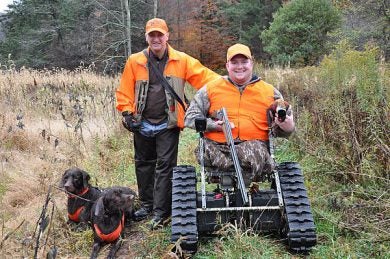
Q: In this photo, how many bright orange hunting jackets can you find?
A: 2